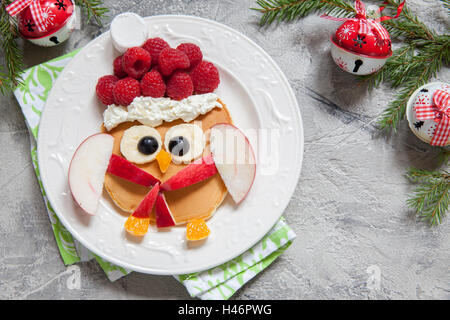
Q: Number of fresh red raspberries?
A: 10